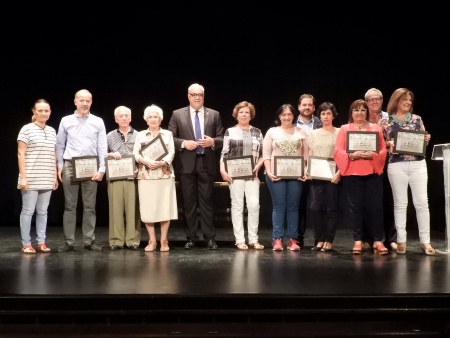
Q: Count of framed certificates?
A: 8